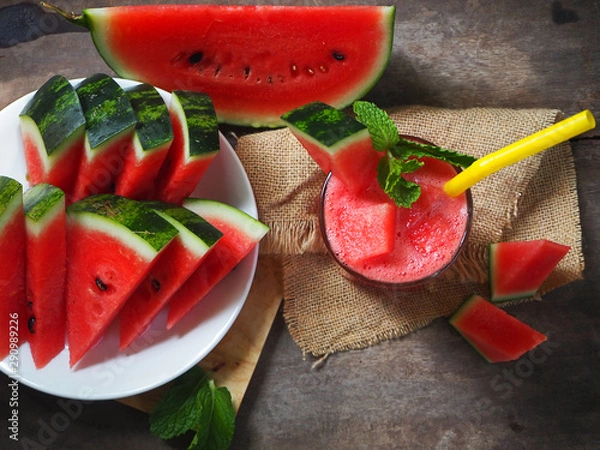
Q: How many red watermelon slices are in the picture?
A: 13